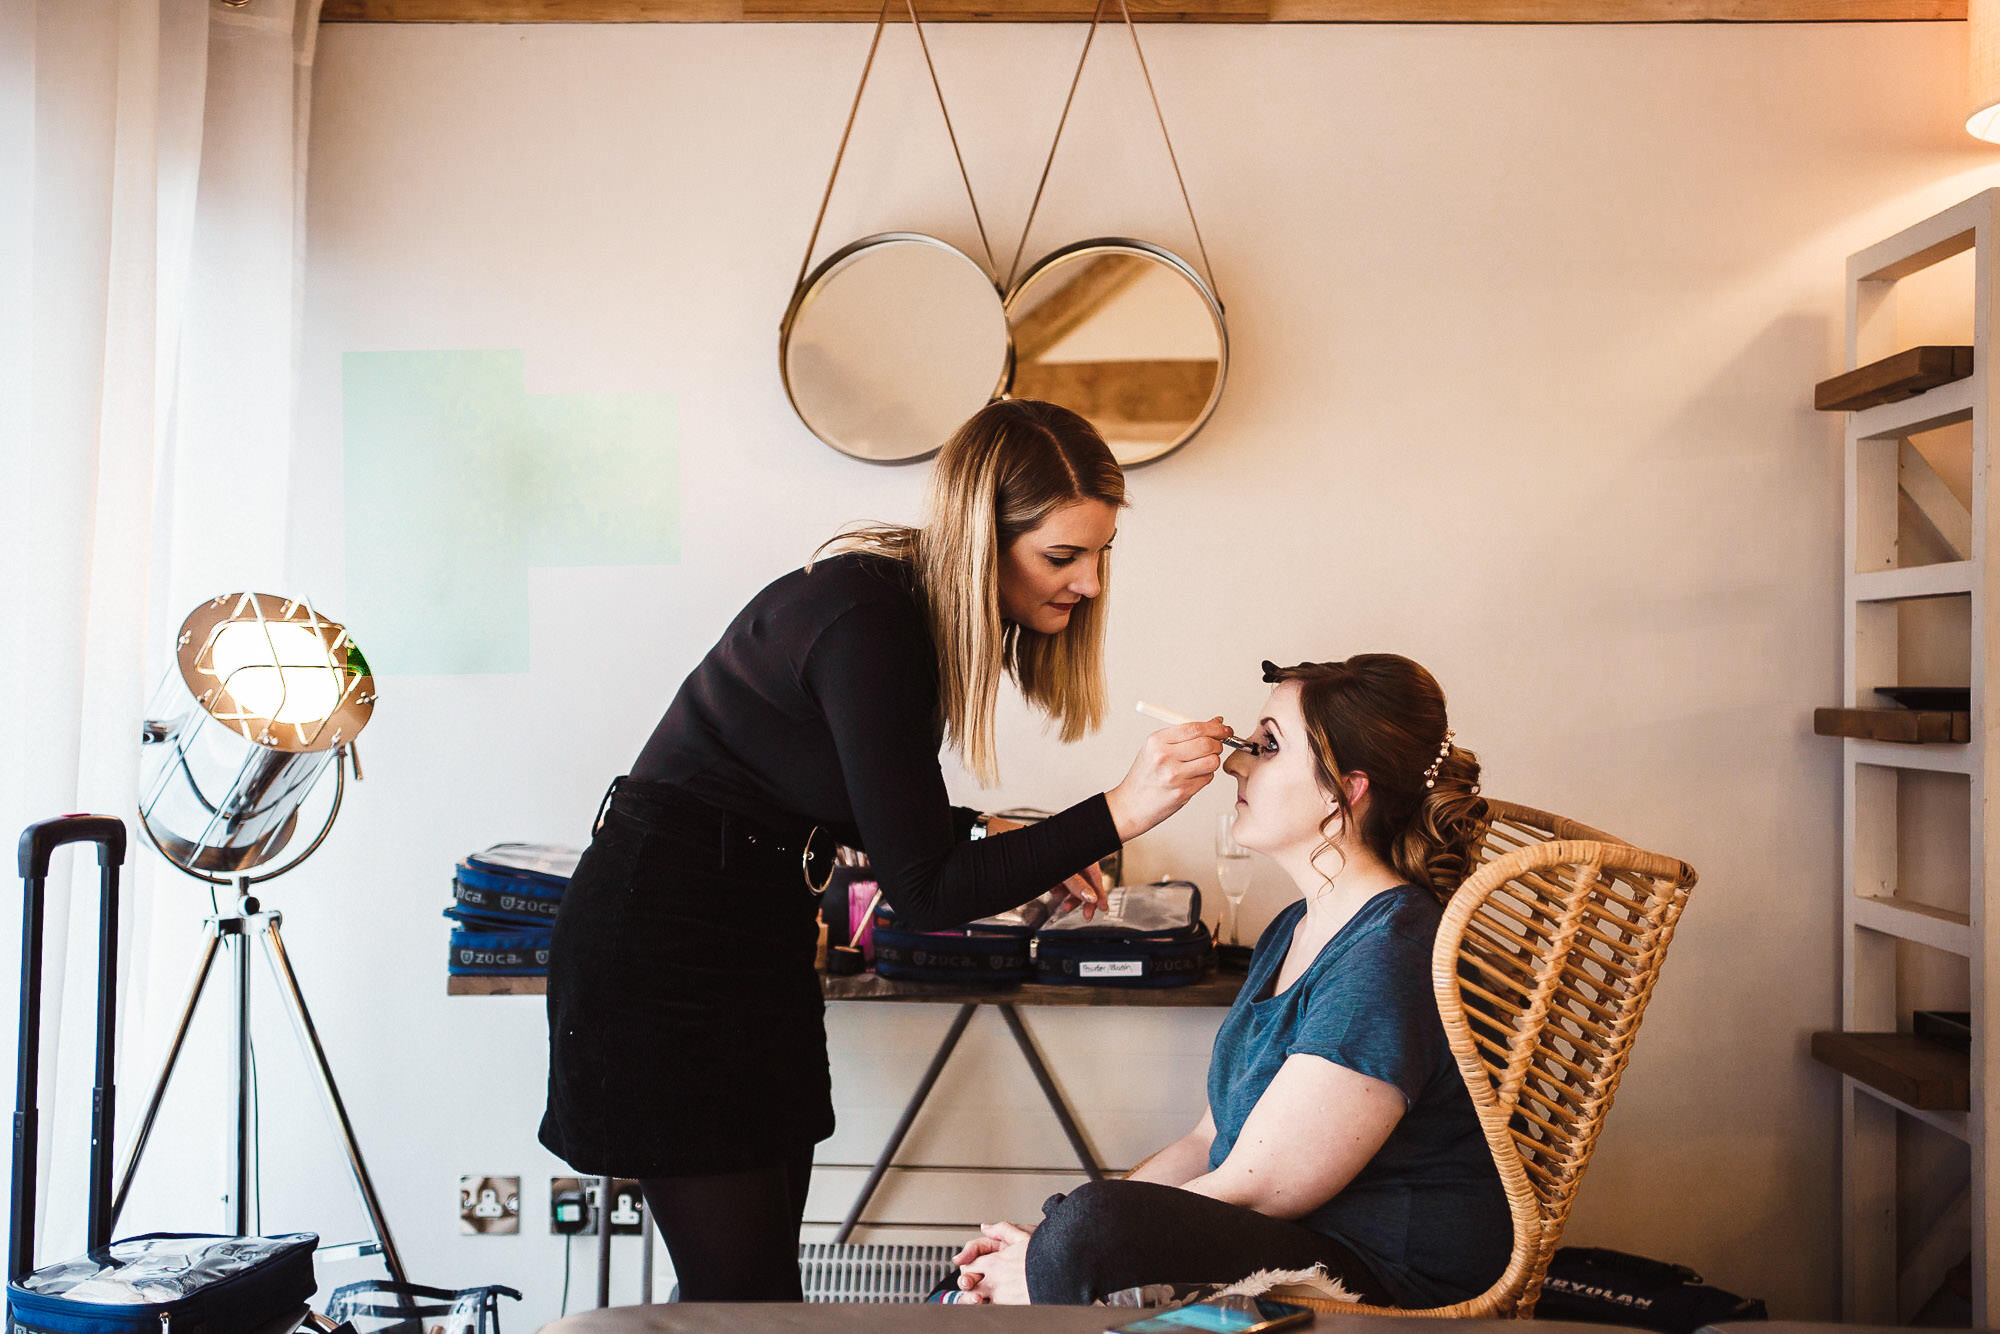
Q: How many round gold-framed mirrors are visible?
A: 2